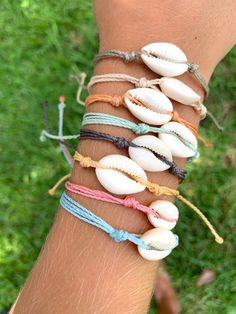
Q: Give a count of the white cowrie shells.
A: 8